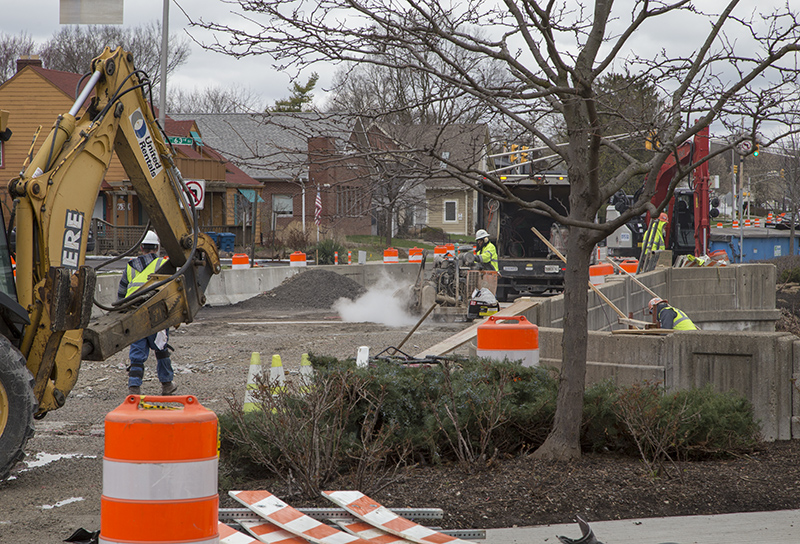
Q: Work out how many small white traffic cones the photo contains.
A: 3